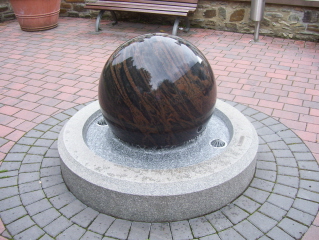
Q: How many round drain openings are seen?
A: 2